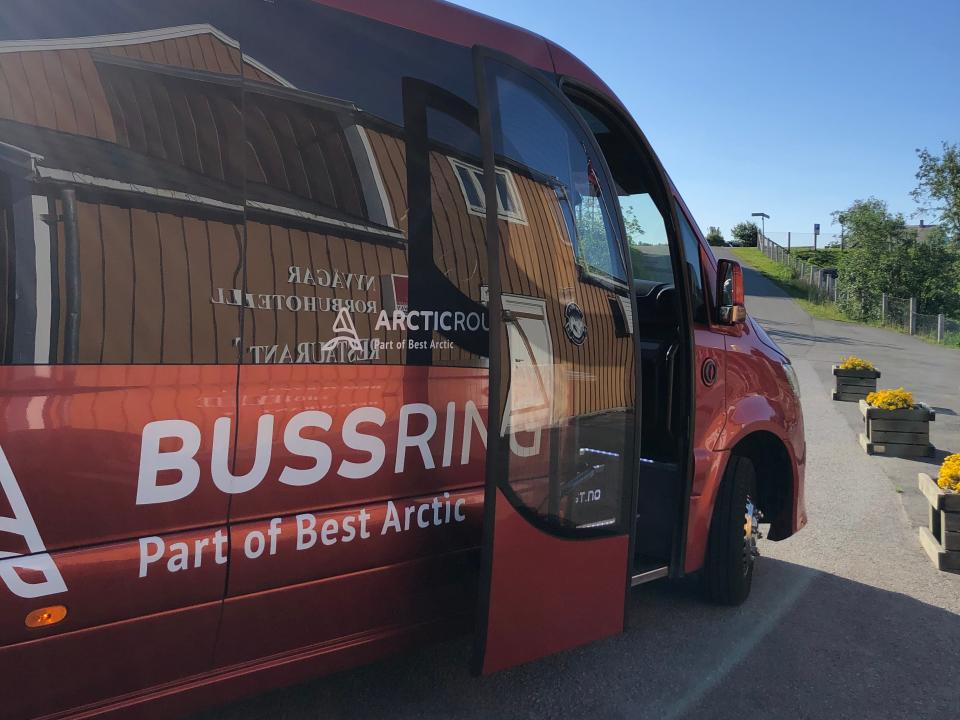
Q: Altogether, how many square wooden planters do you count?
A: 3